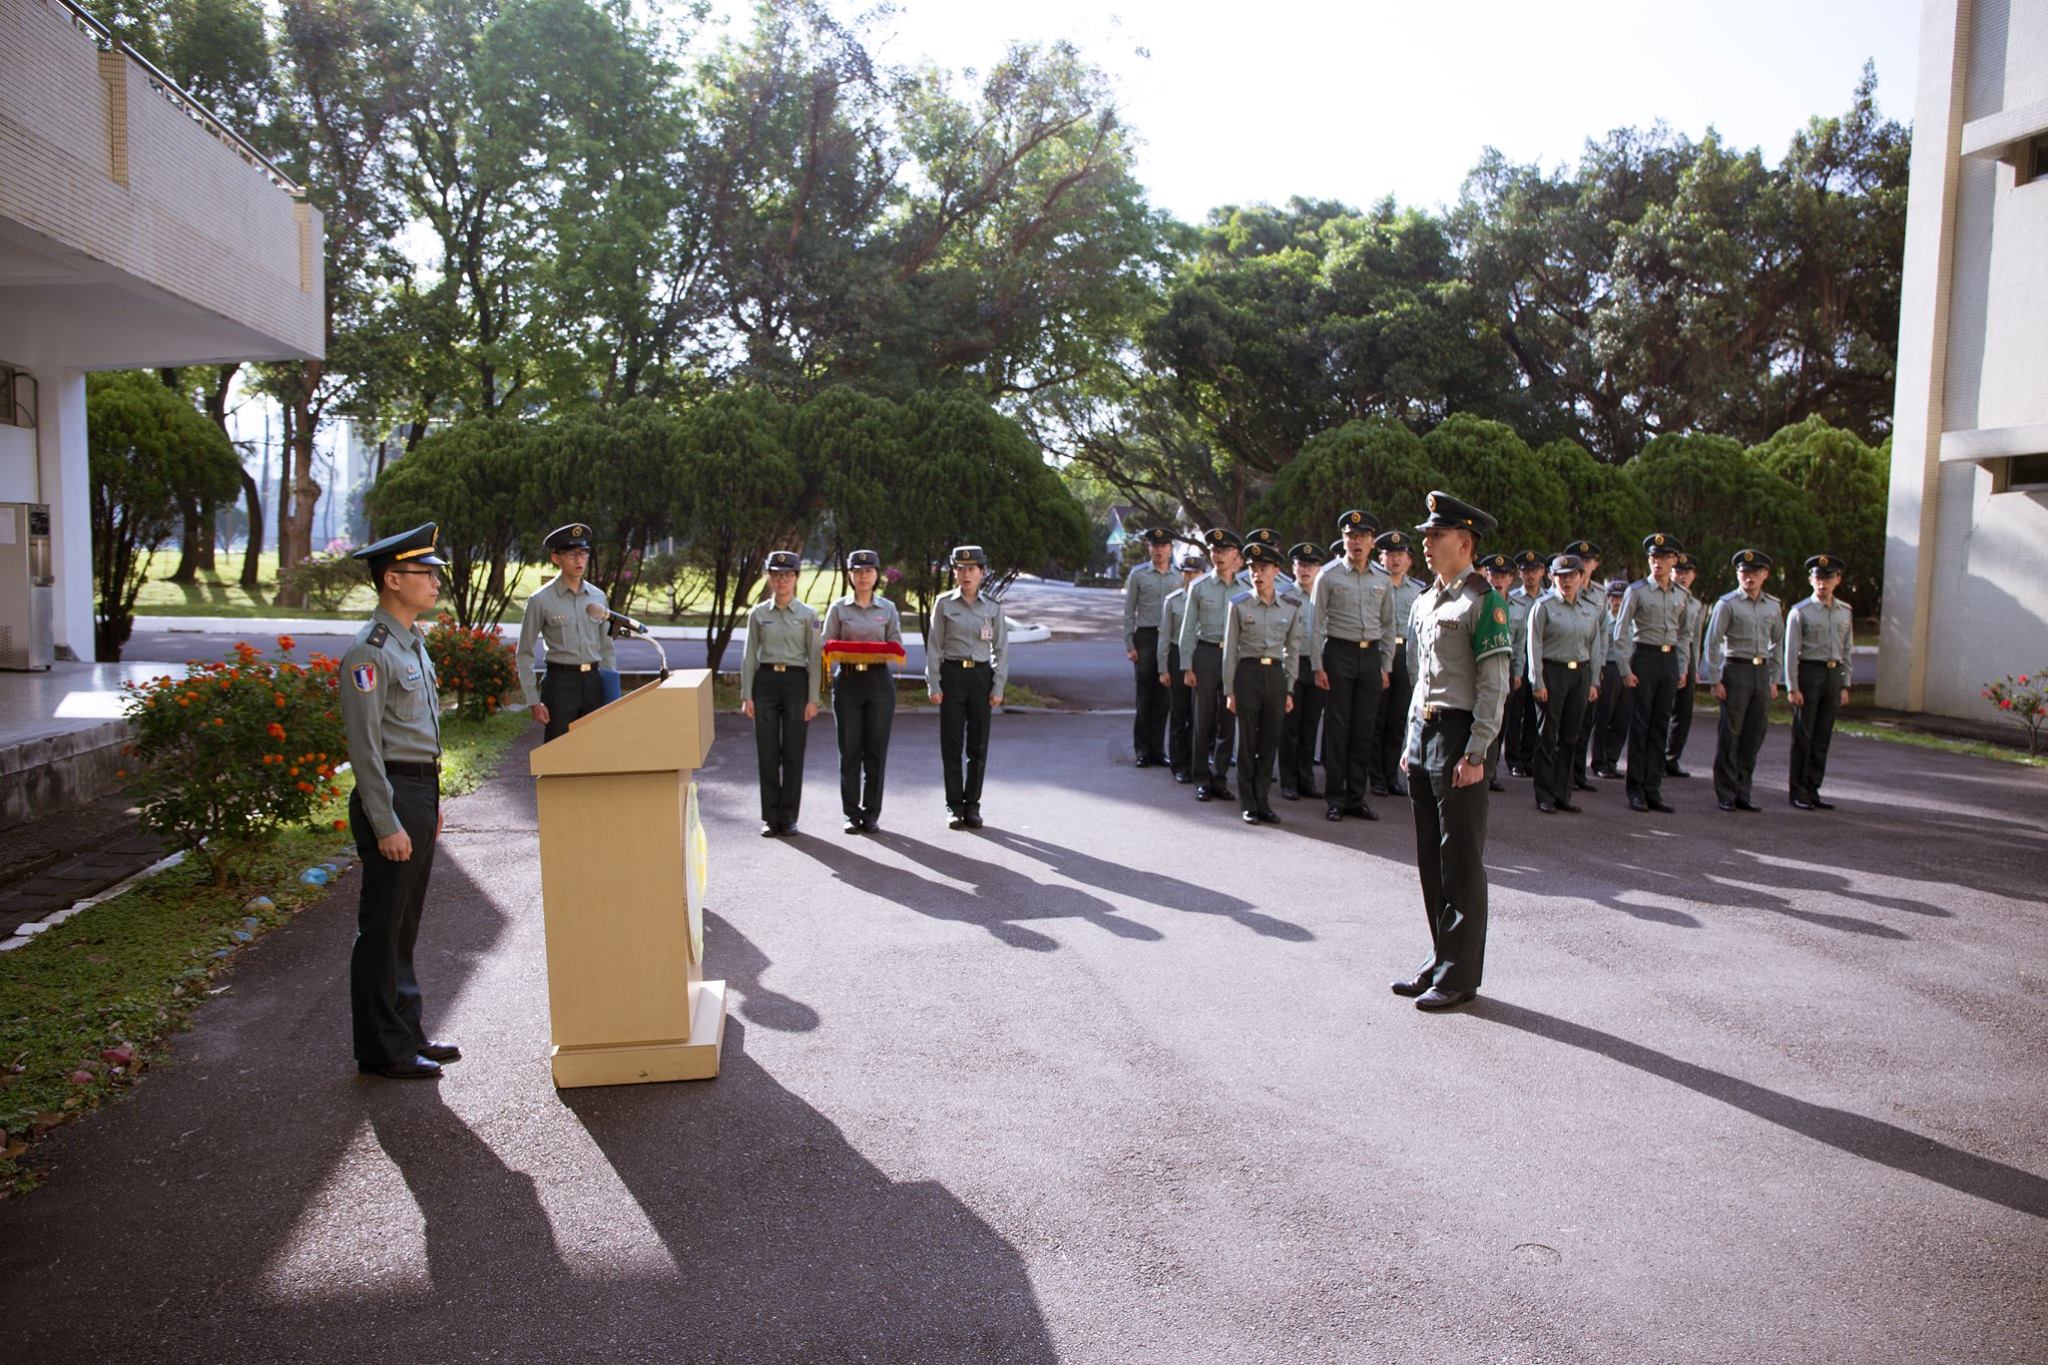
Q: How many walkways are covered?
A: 1